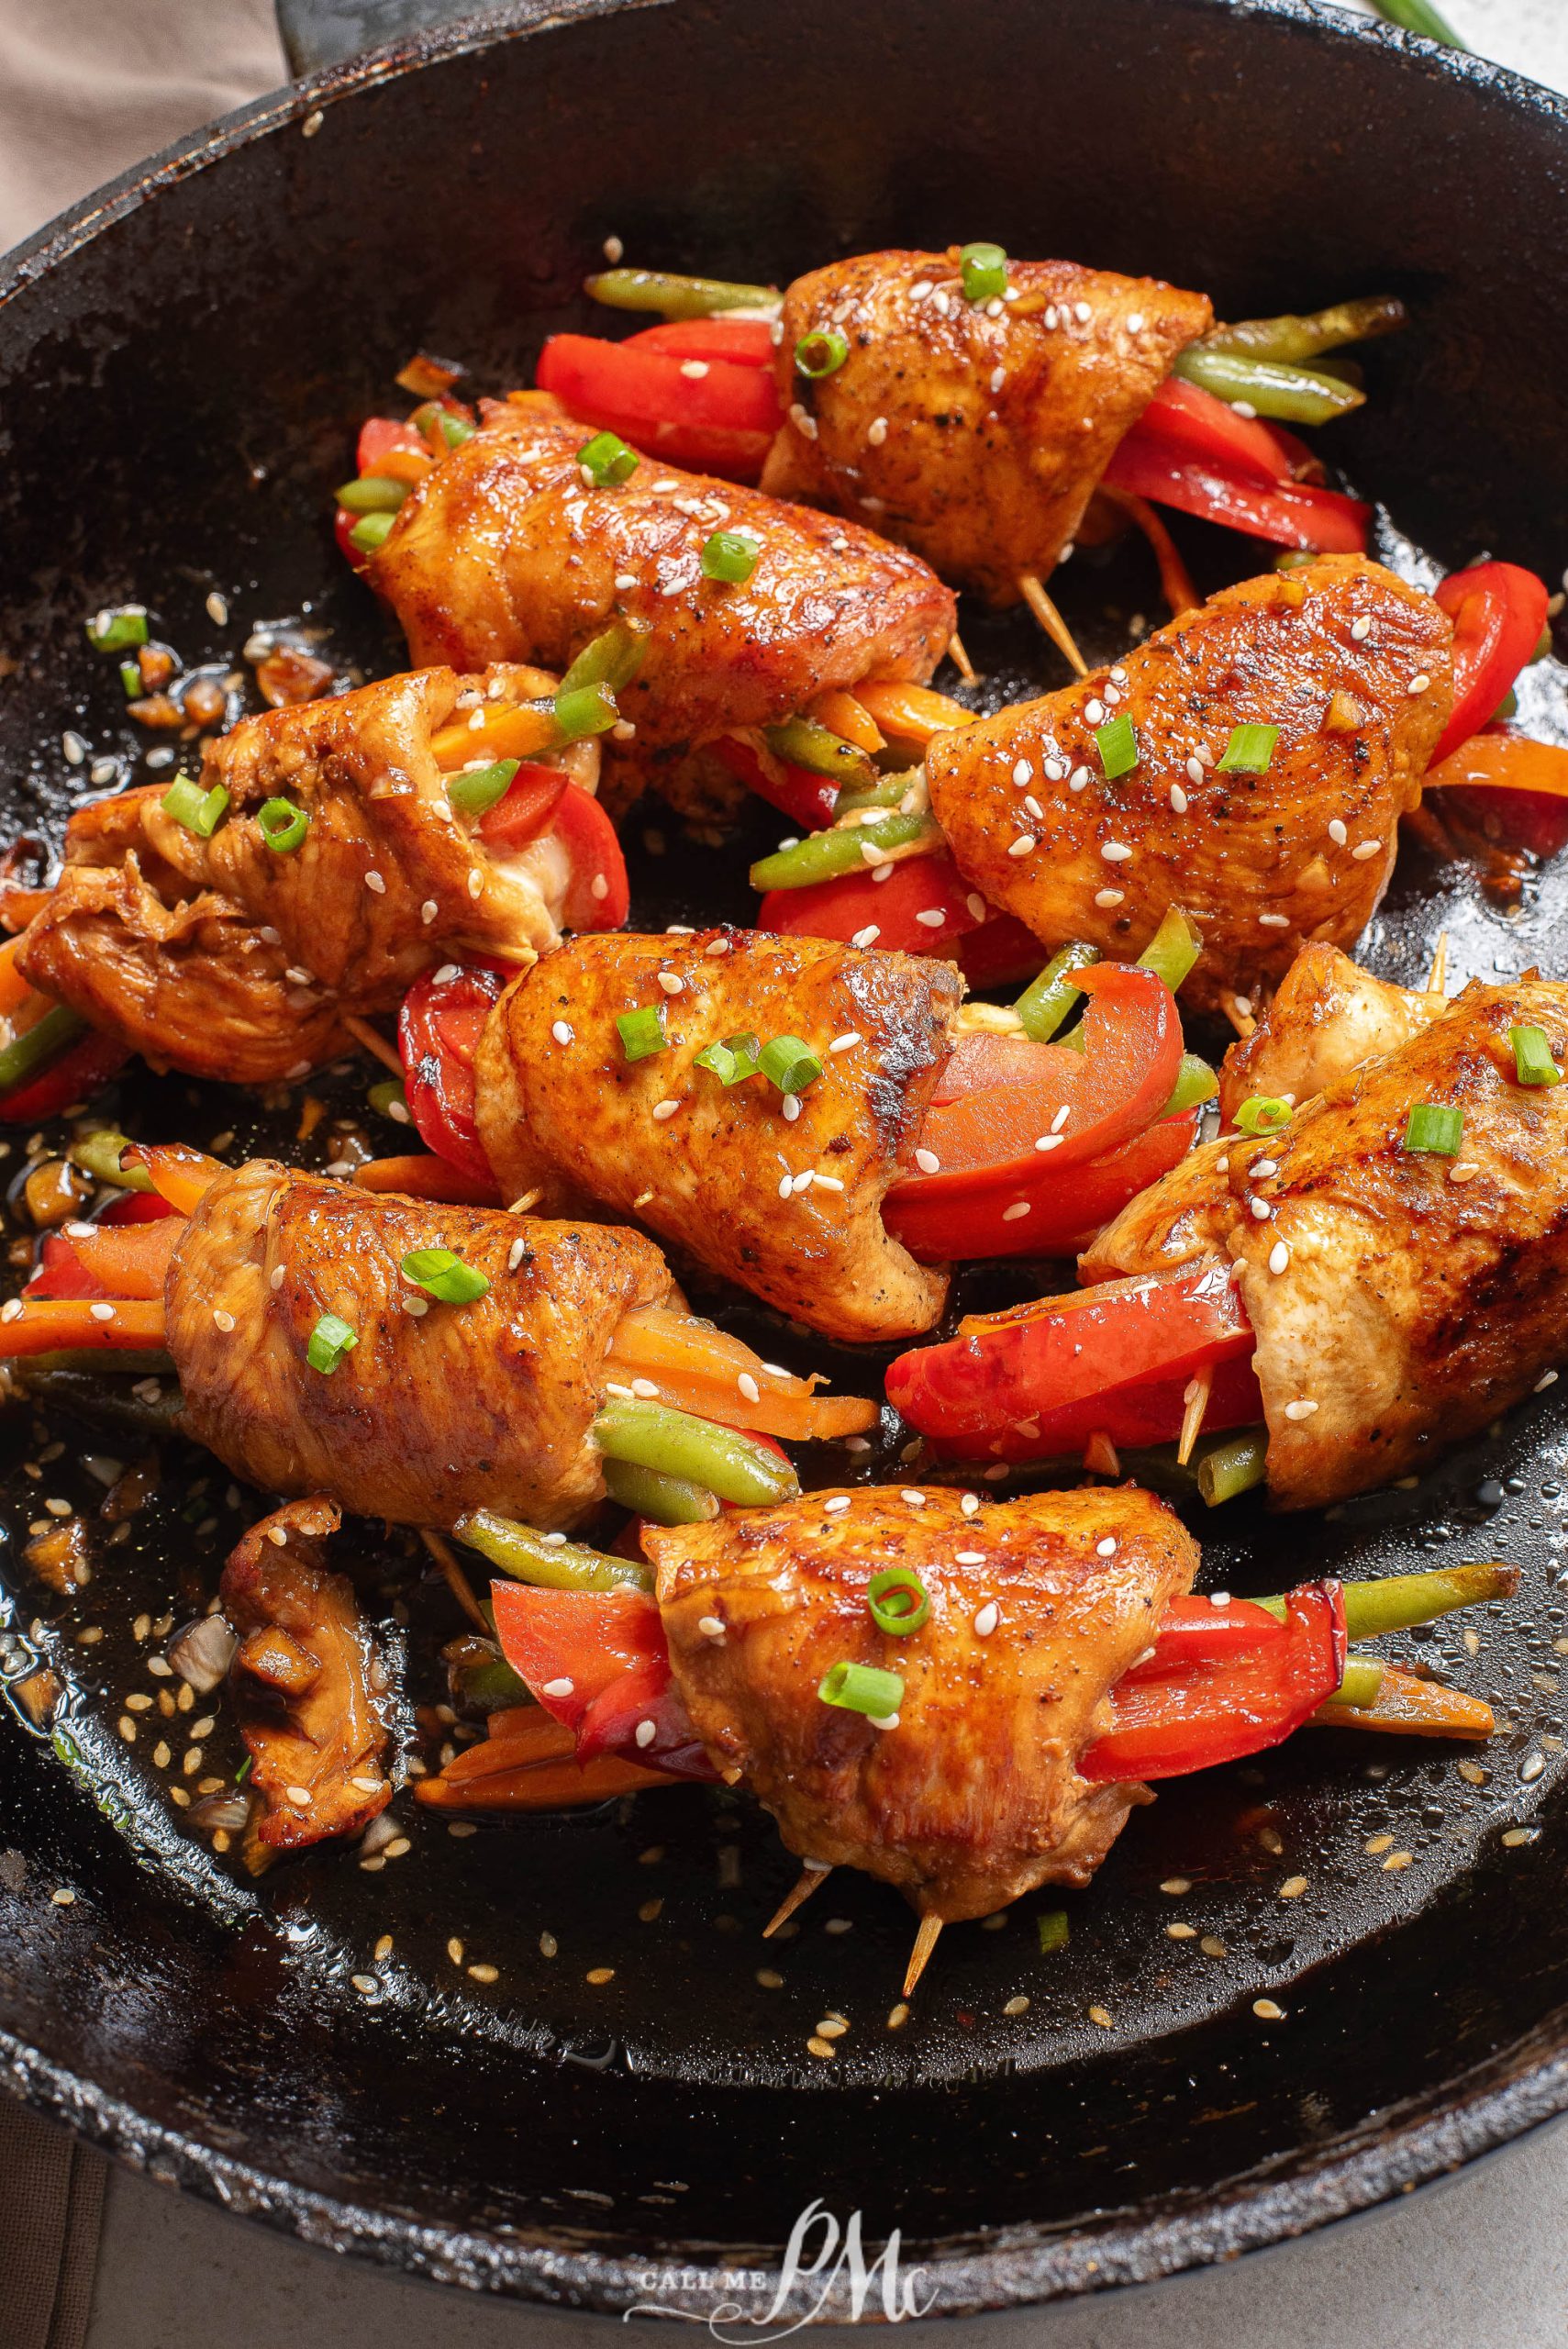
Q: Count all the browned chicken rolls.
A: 8